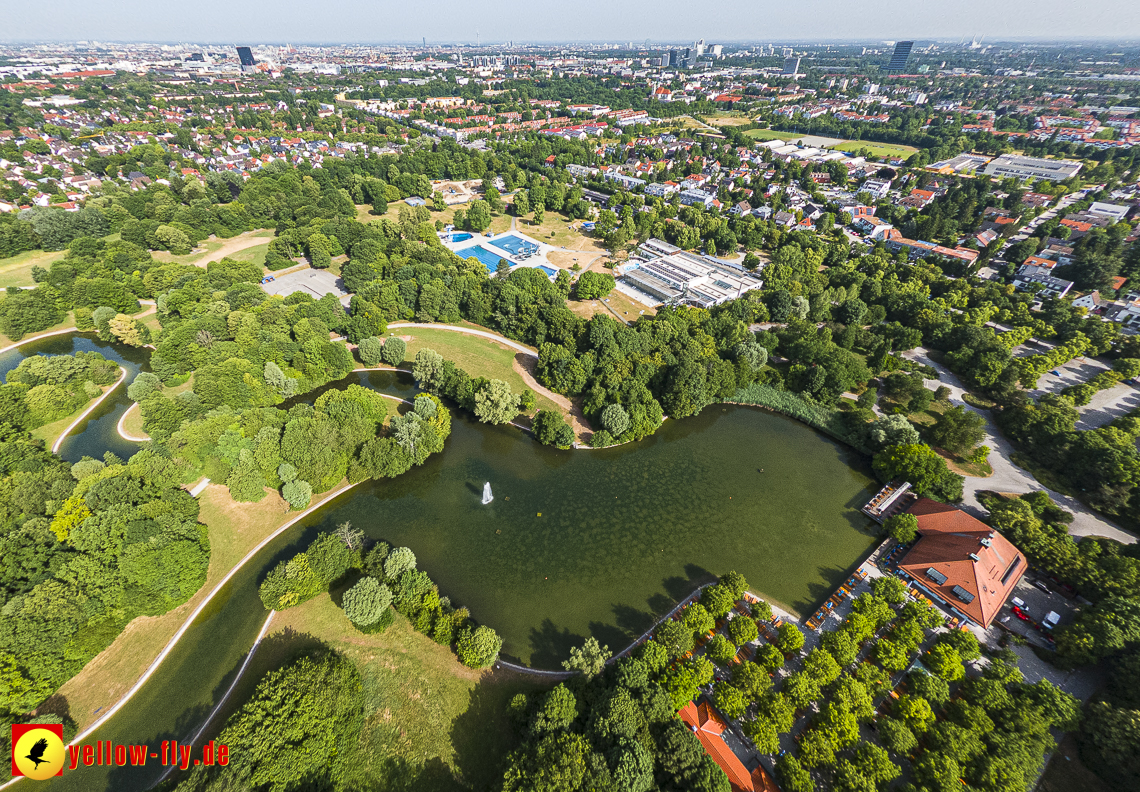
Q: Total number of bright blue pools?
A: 4